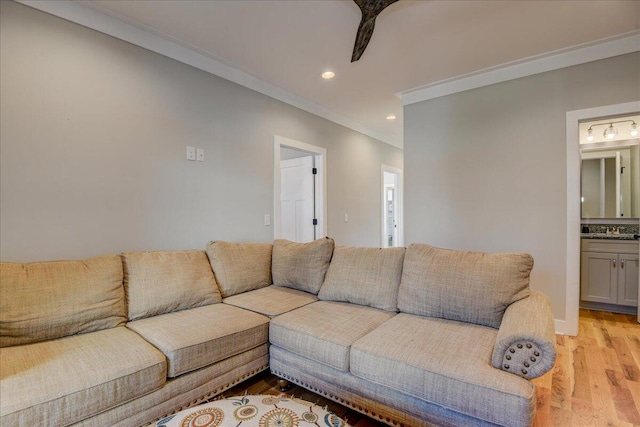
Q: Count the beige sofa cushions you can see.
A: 11